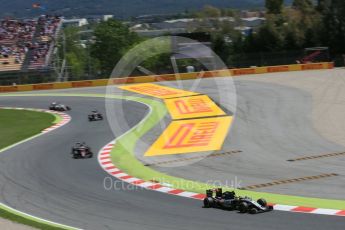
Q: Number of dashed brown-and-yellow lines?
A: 3